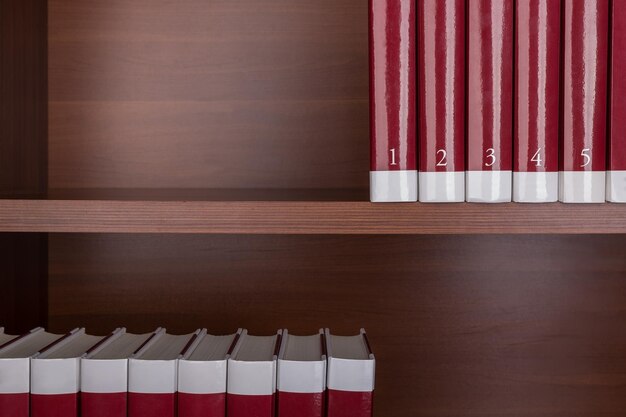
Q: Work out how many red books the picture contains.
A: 14